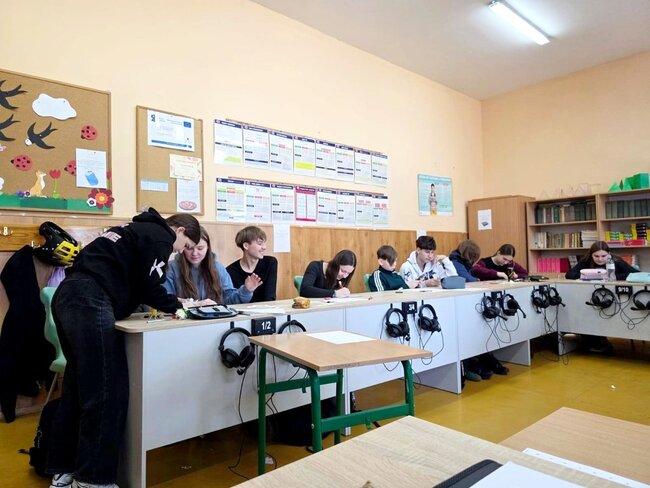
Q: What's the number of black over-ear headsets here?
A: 10